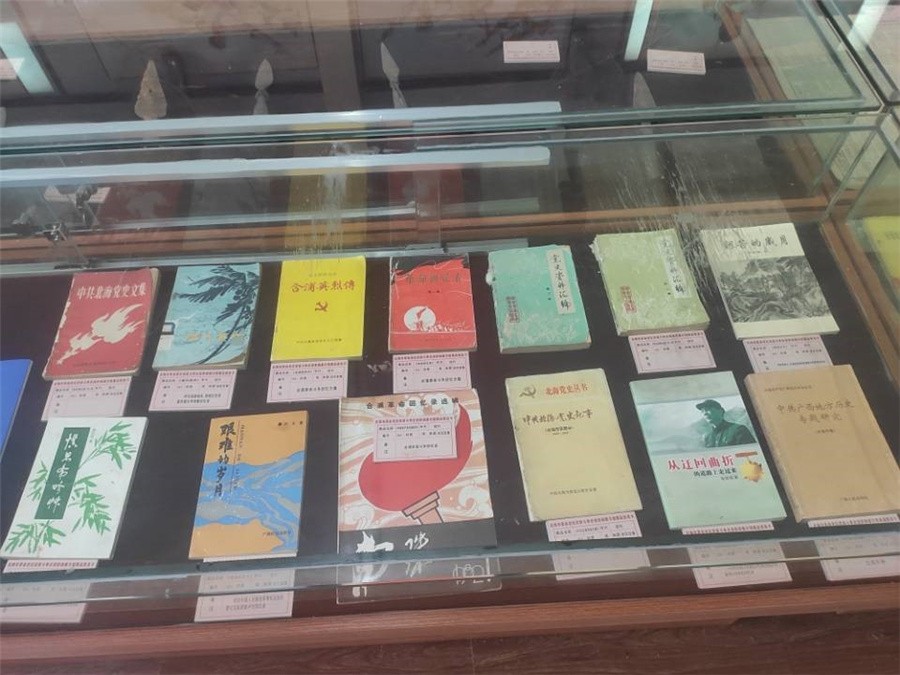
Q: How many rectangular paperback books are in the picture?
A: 13